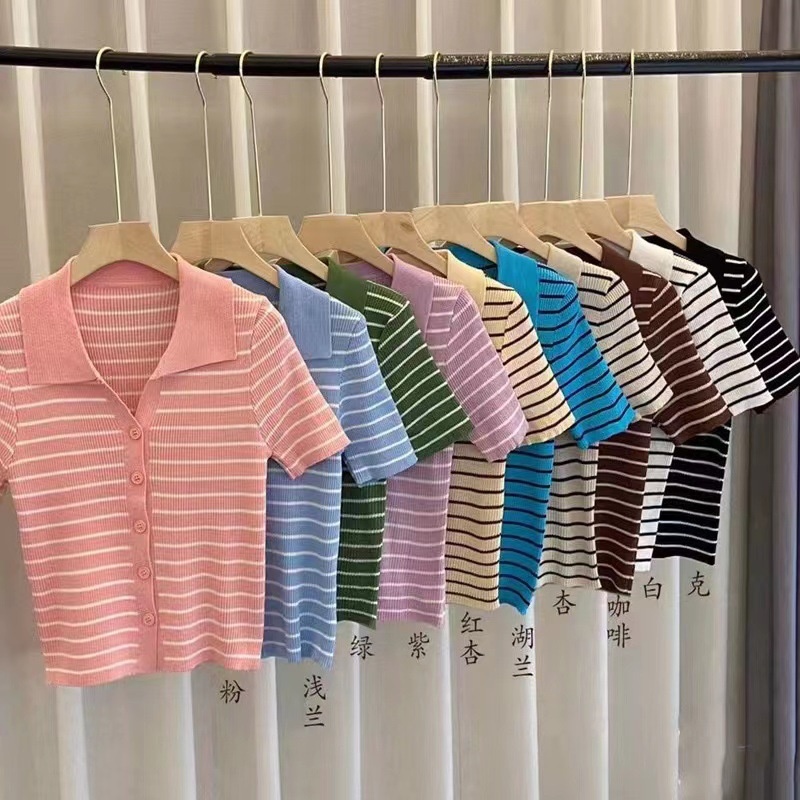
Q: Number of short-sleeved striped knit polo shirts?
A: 10